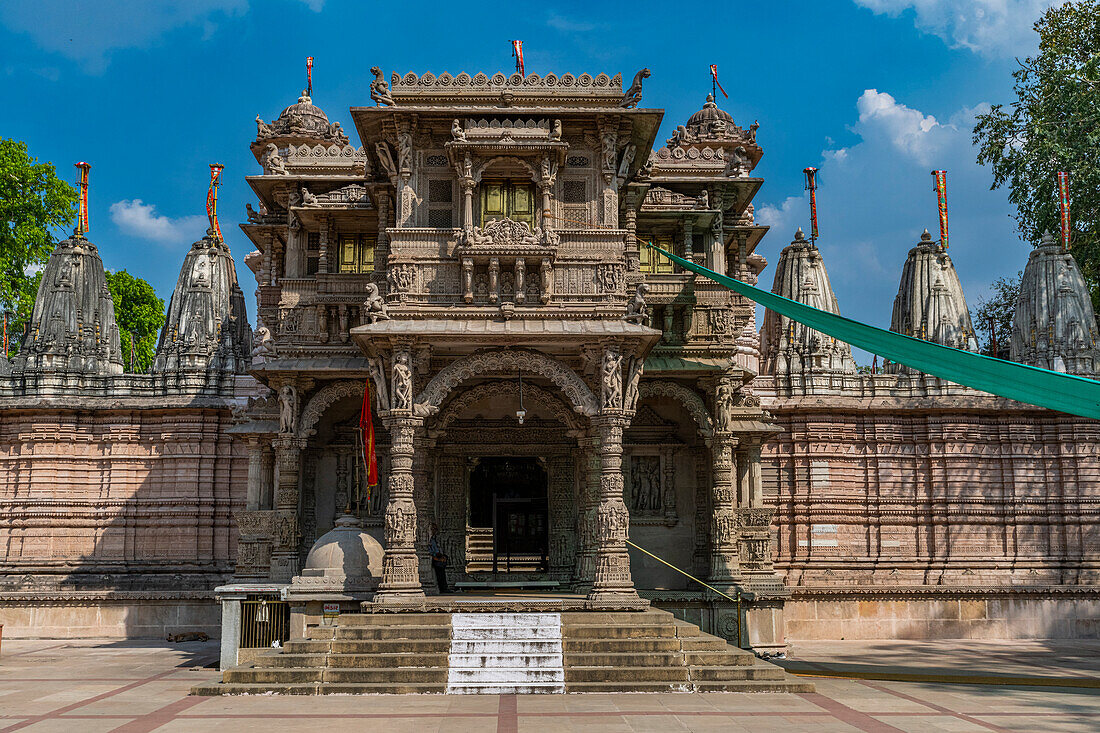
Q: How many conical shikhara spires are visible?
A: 5